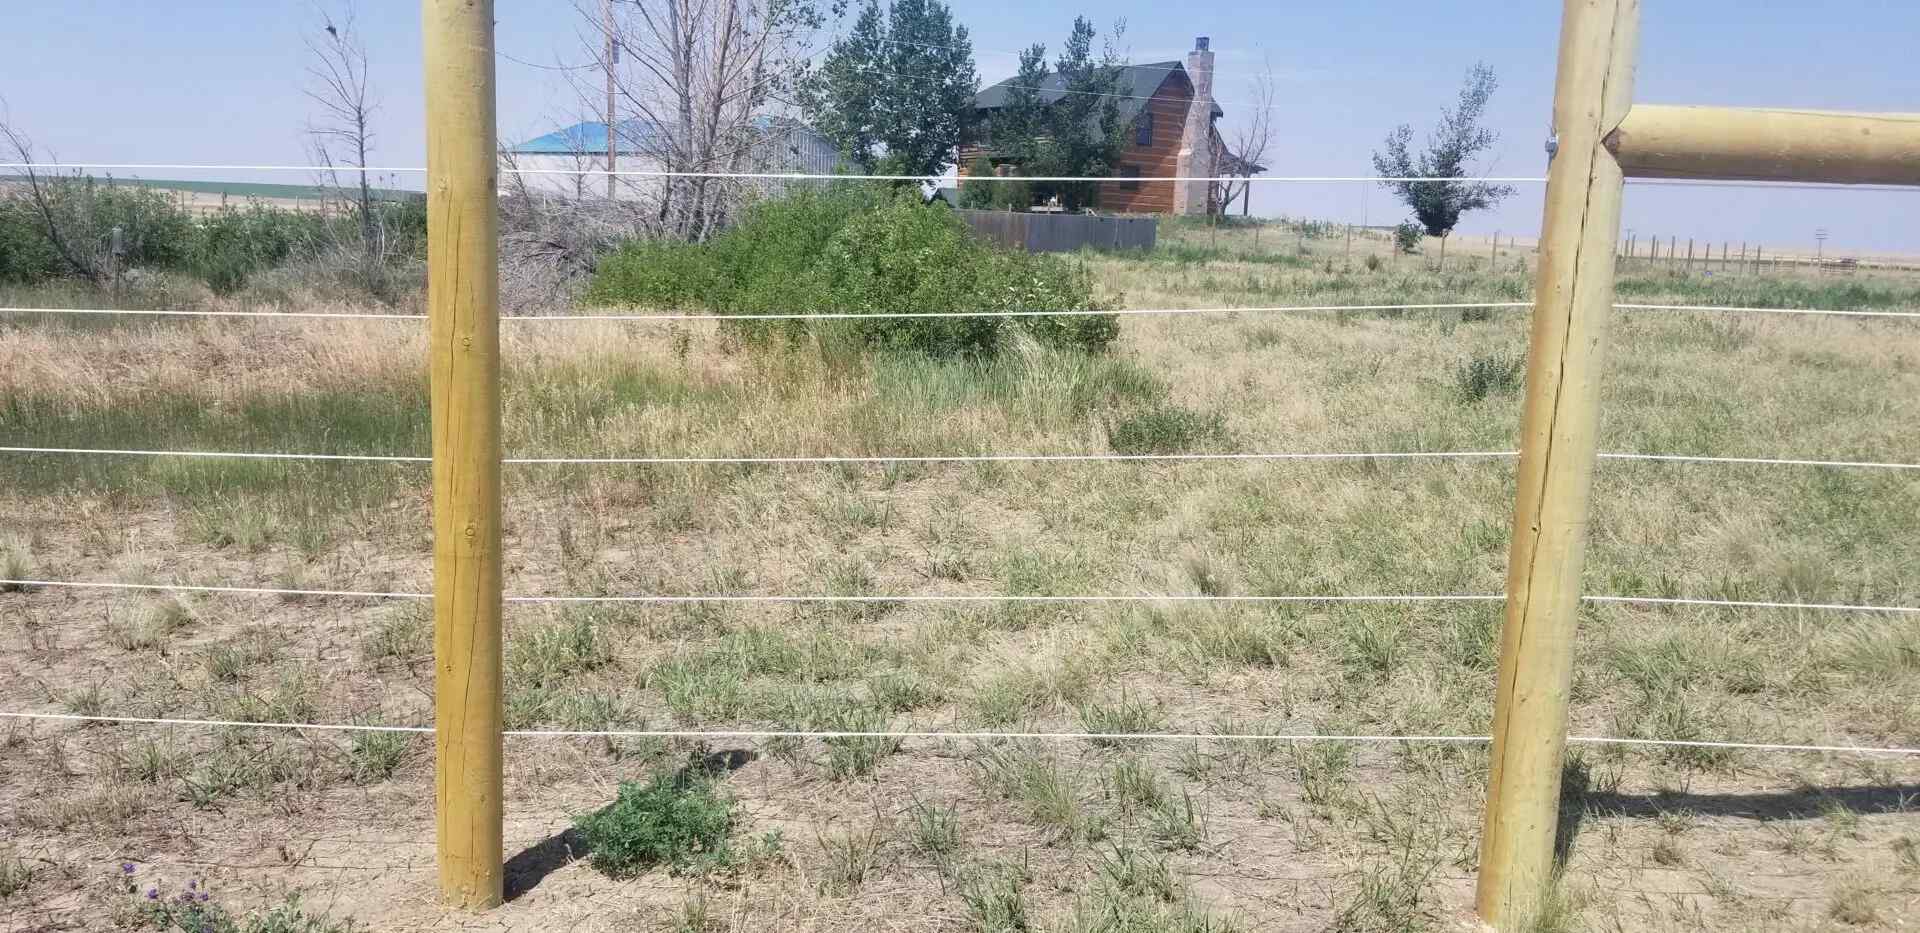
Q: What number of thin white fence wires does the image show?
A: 5